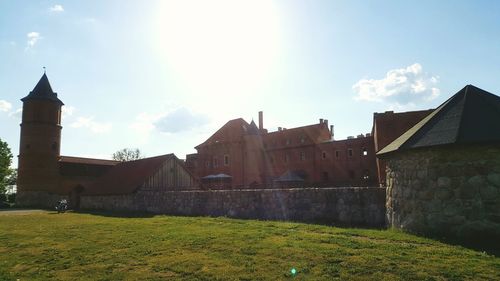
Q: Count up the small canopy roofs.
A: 2